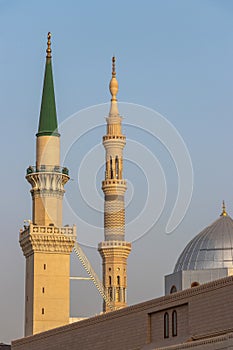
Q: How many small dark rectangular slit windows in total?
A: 3